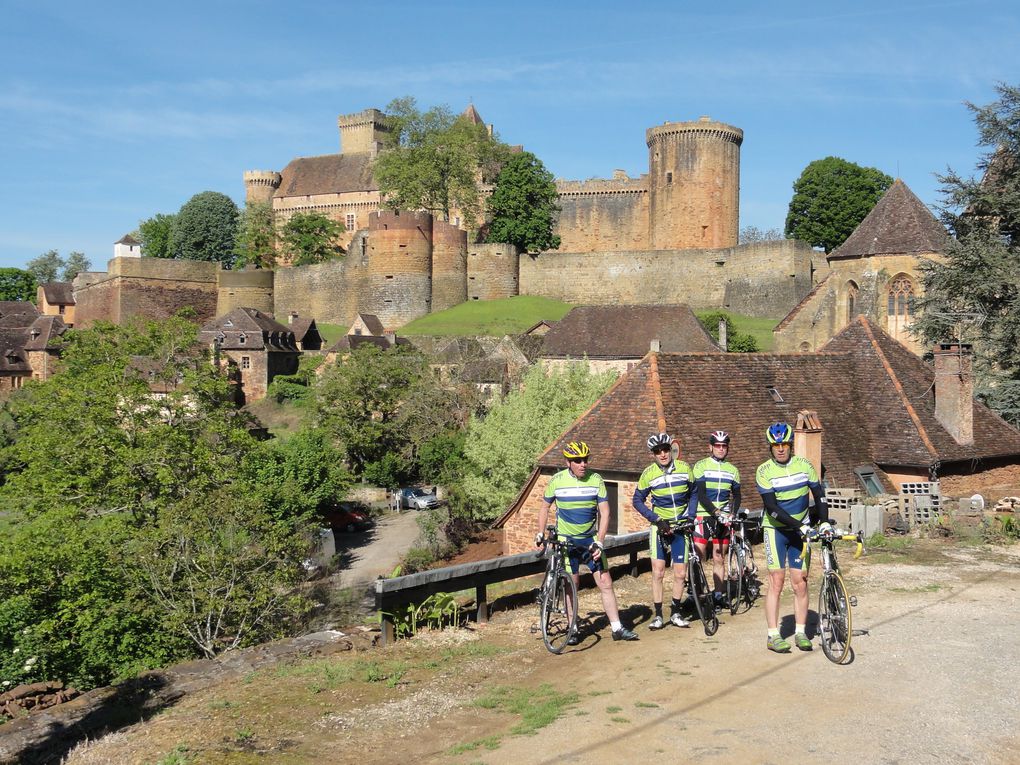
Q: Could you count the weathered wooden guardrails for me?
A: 1